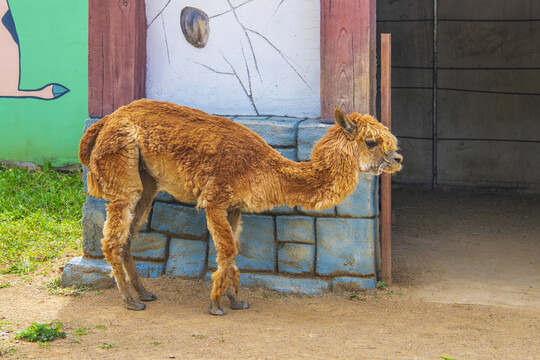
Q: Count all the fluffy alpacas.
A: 1